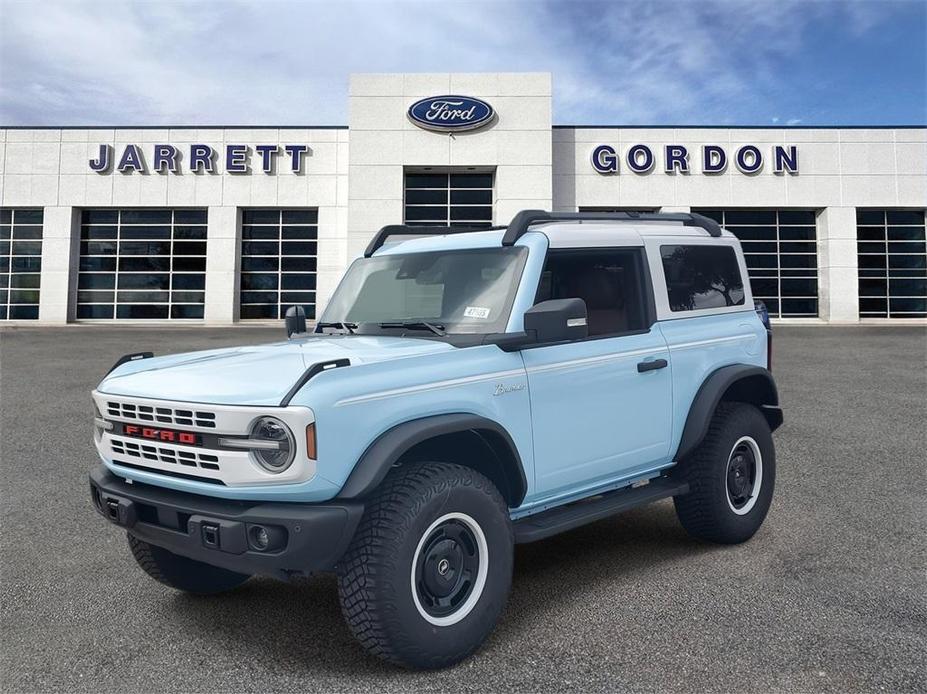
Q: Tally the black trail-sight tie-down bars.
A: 2